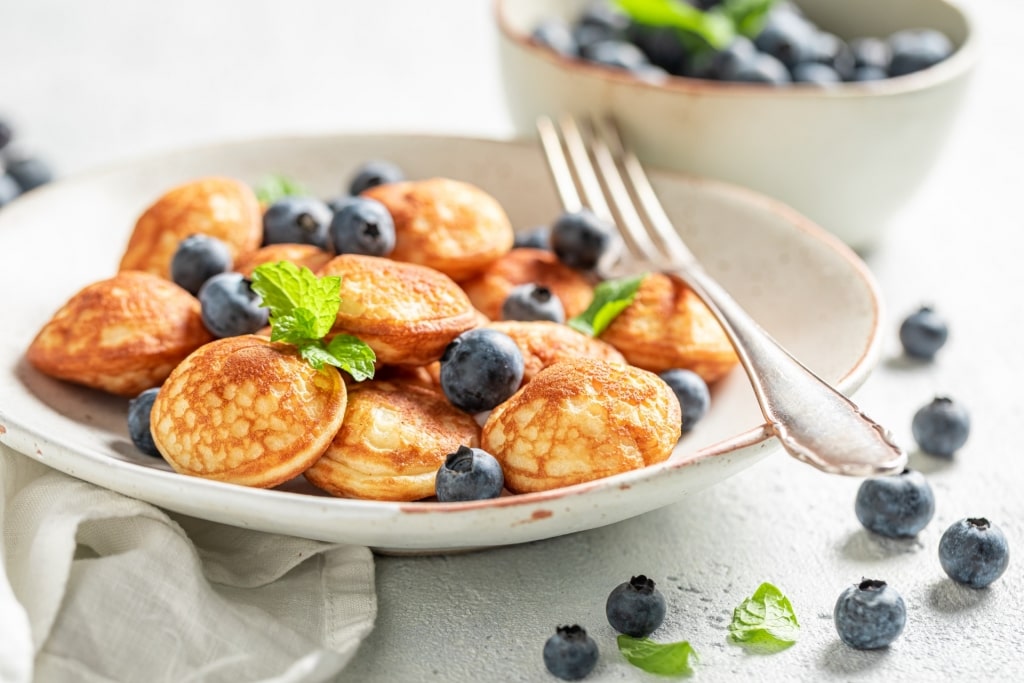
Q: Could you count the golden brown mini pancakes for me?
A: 11